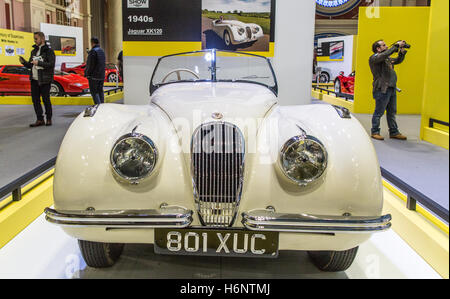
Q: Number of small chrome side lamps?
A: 2